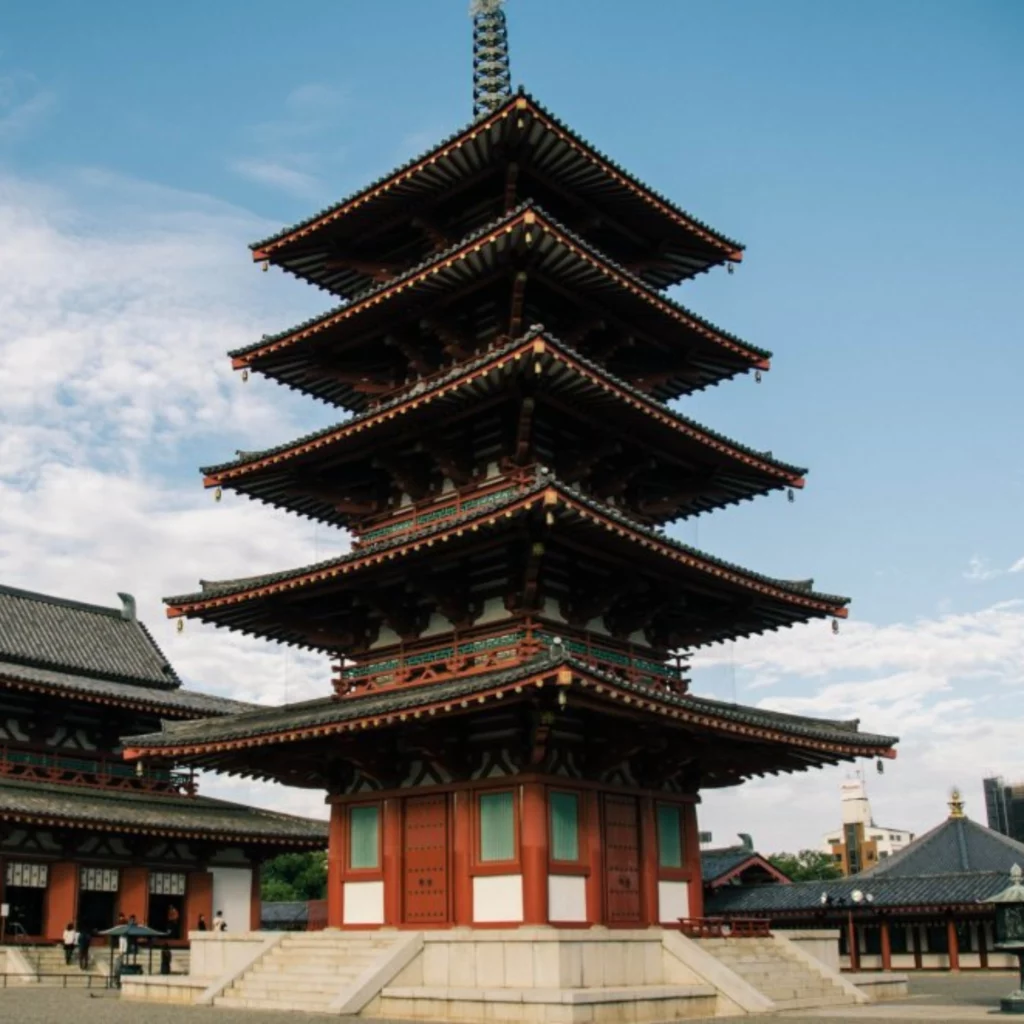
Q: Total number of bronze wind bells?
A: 15